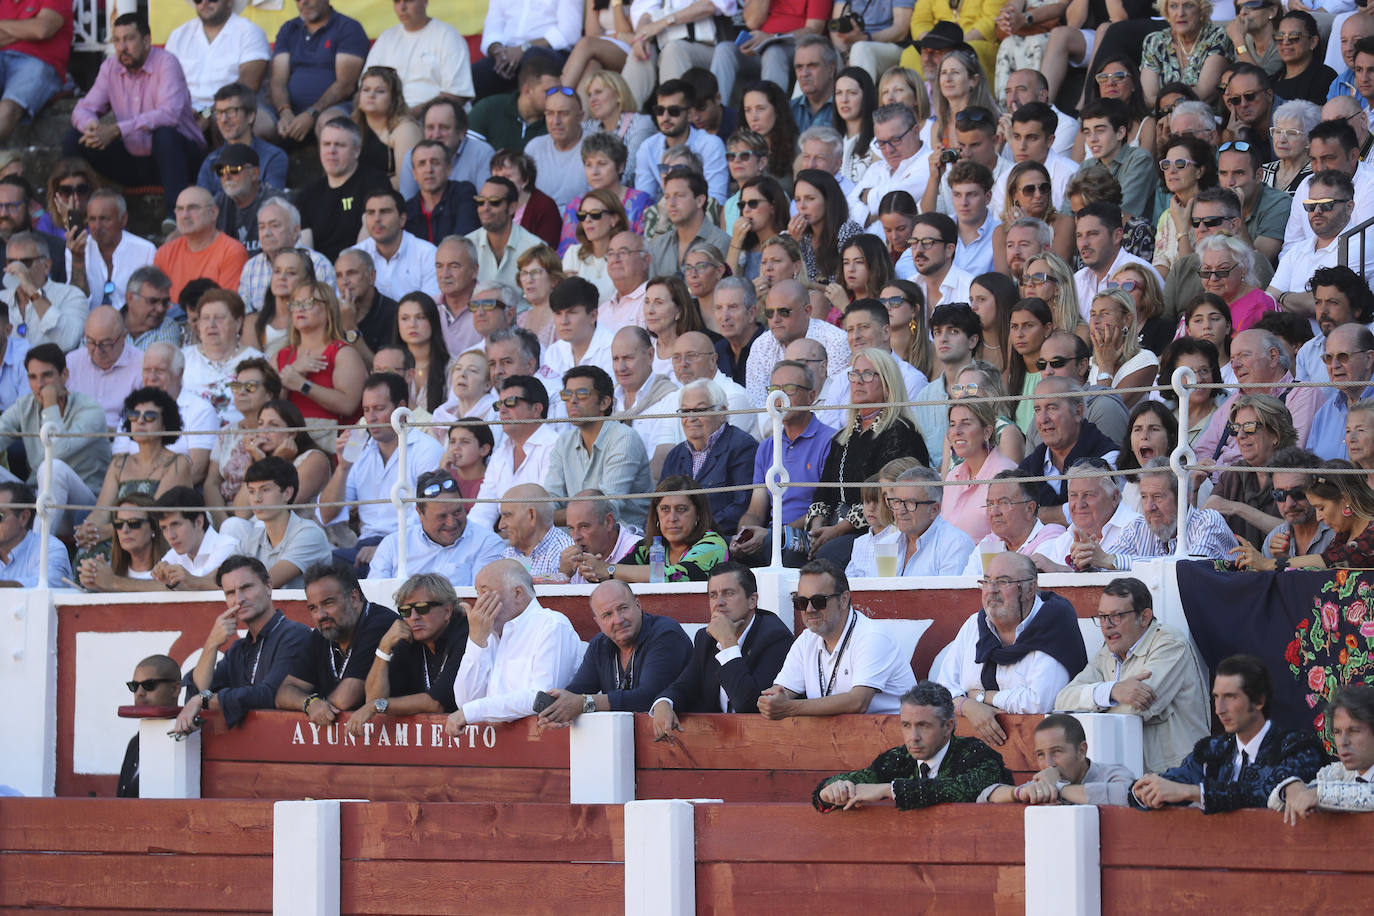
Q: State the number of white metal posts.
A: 4